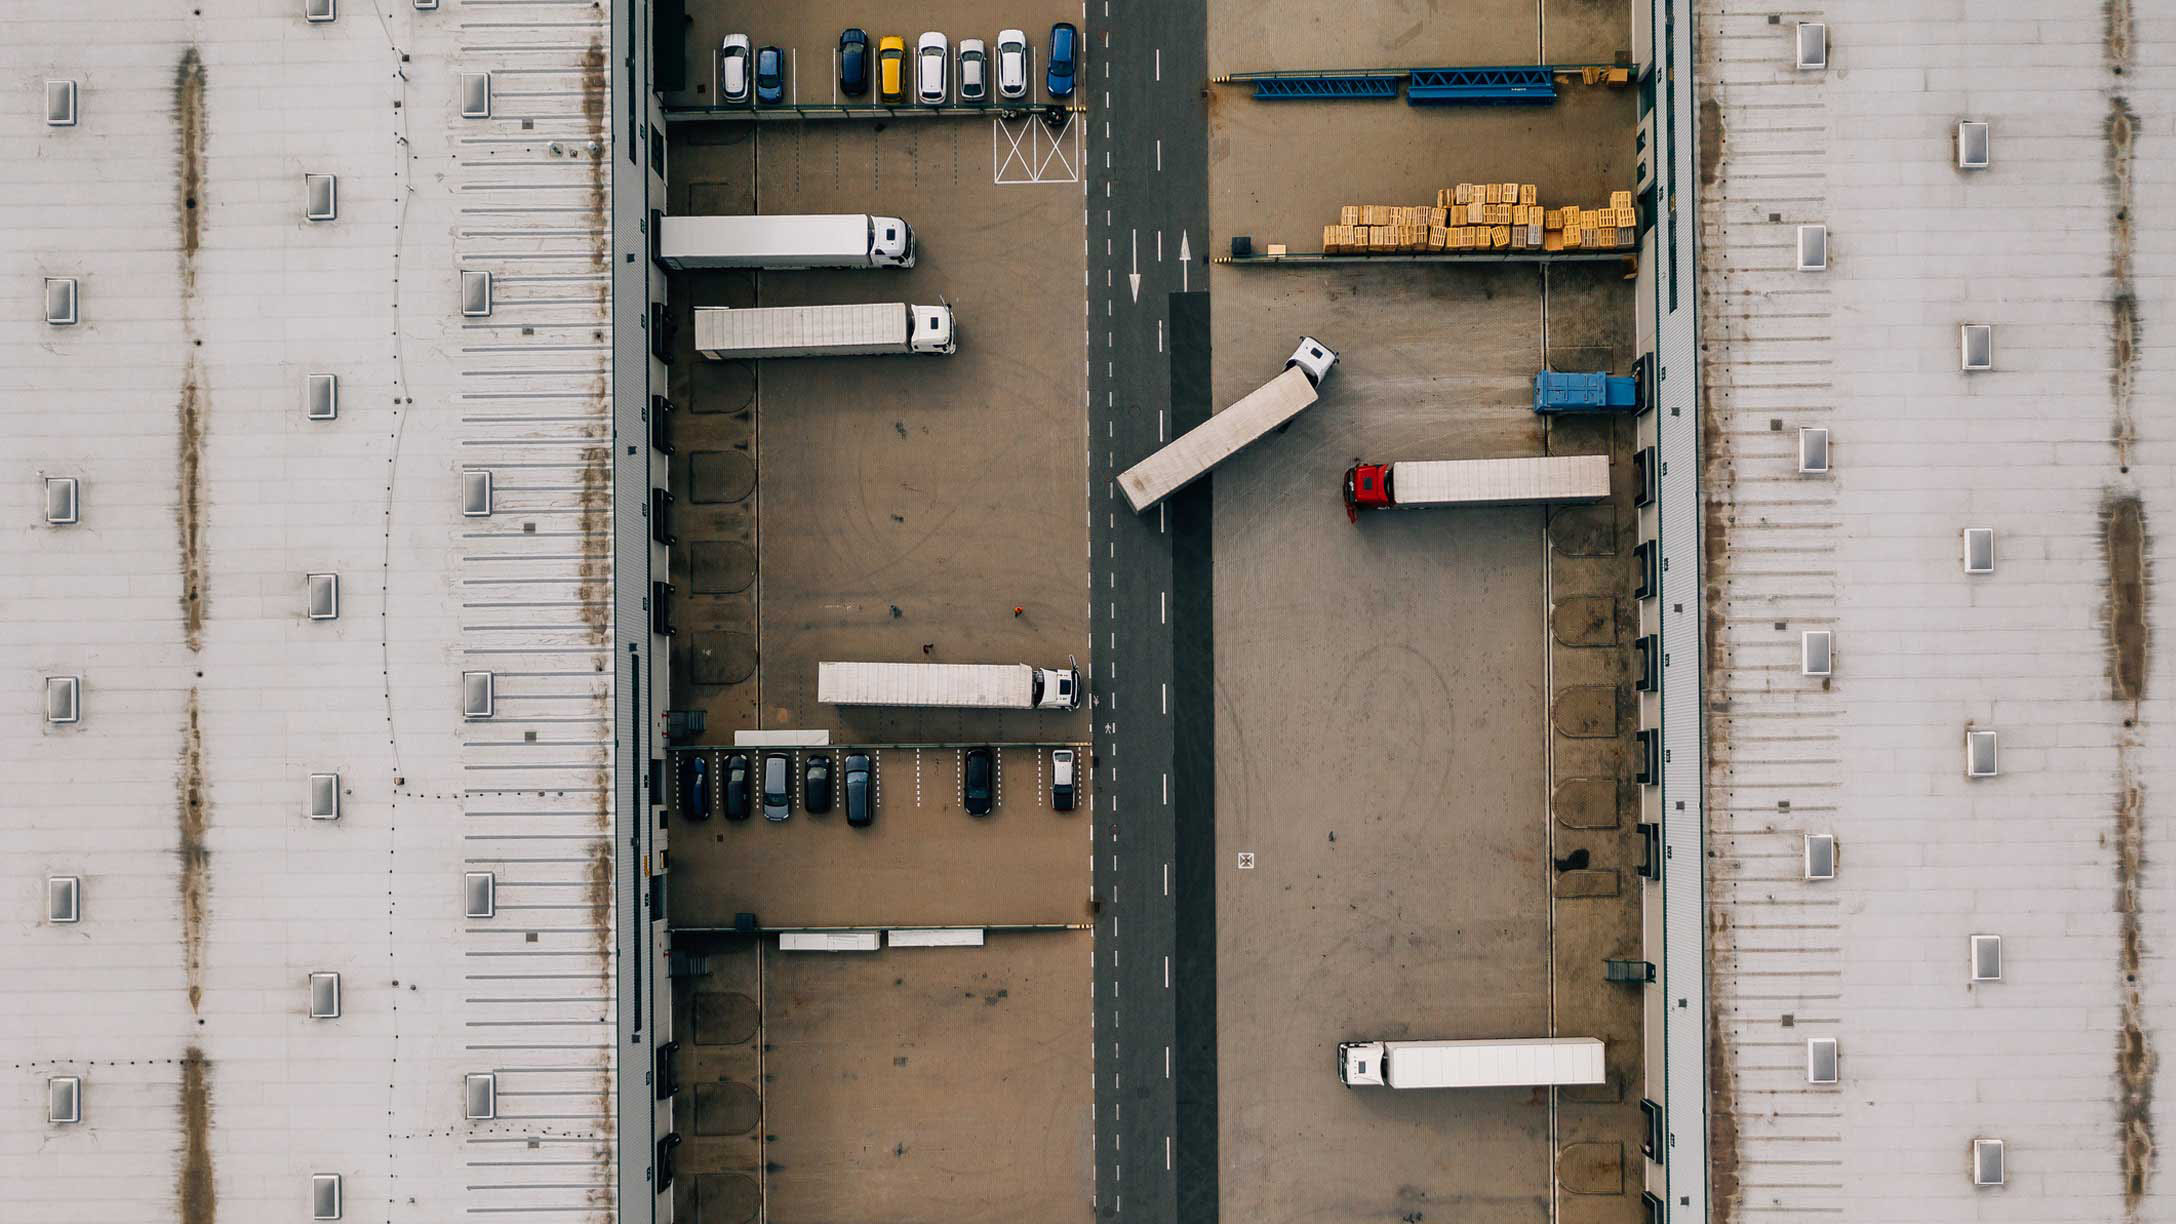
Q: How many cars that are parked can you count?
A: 15